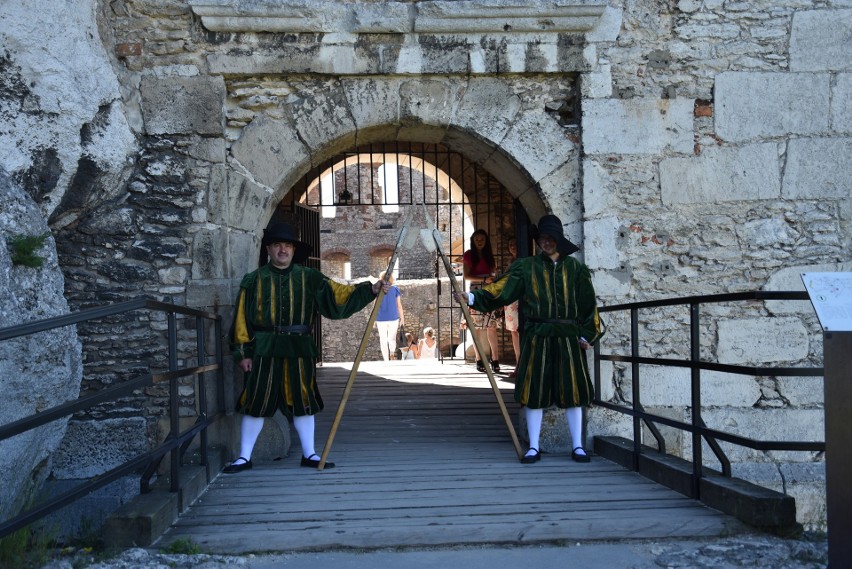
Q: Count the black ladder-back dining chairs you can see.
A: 0